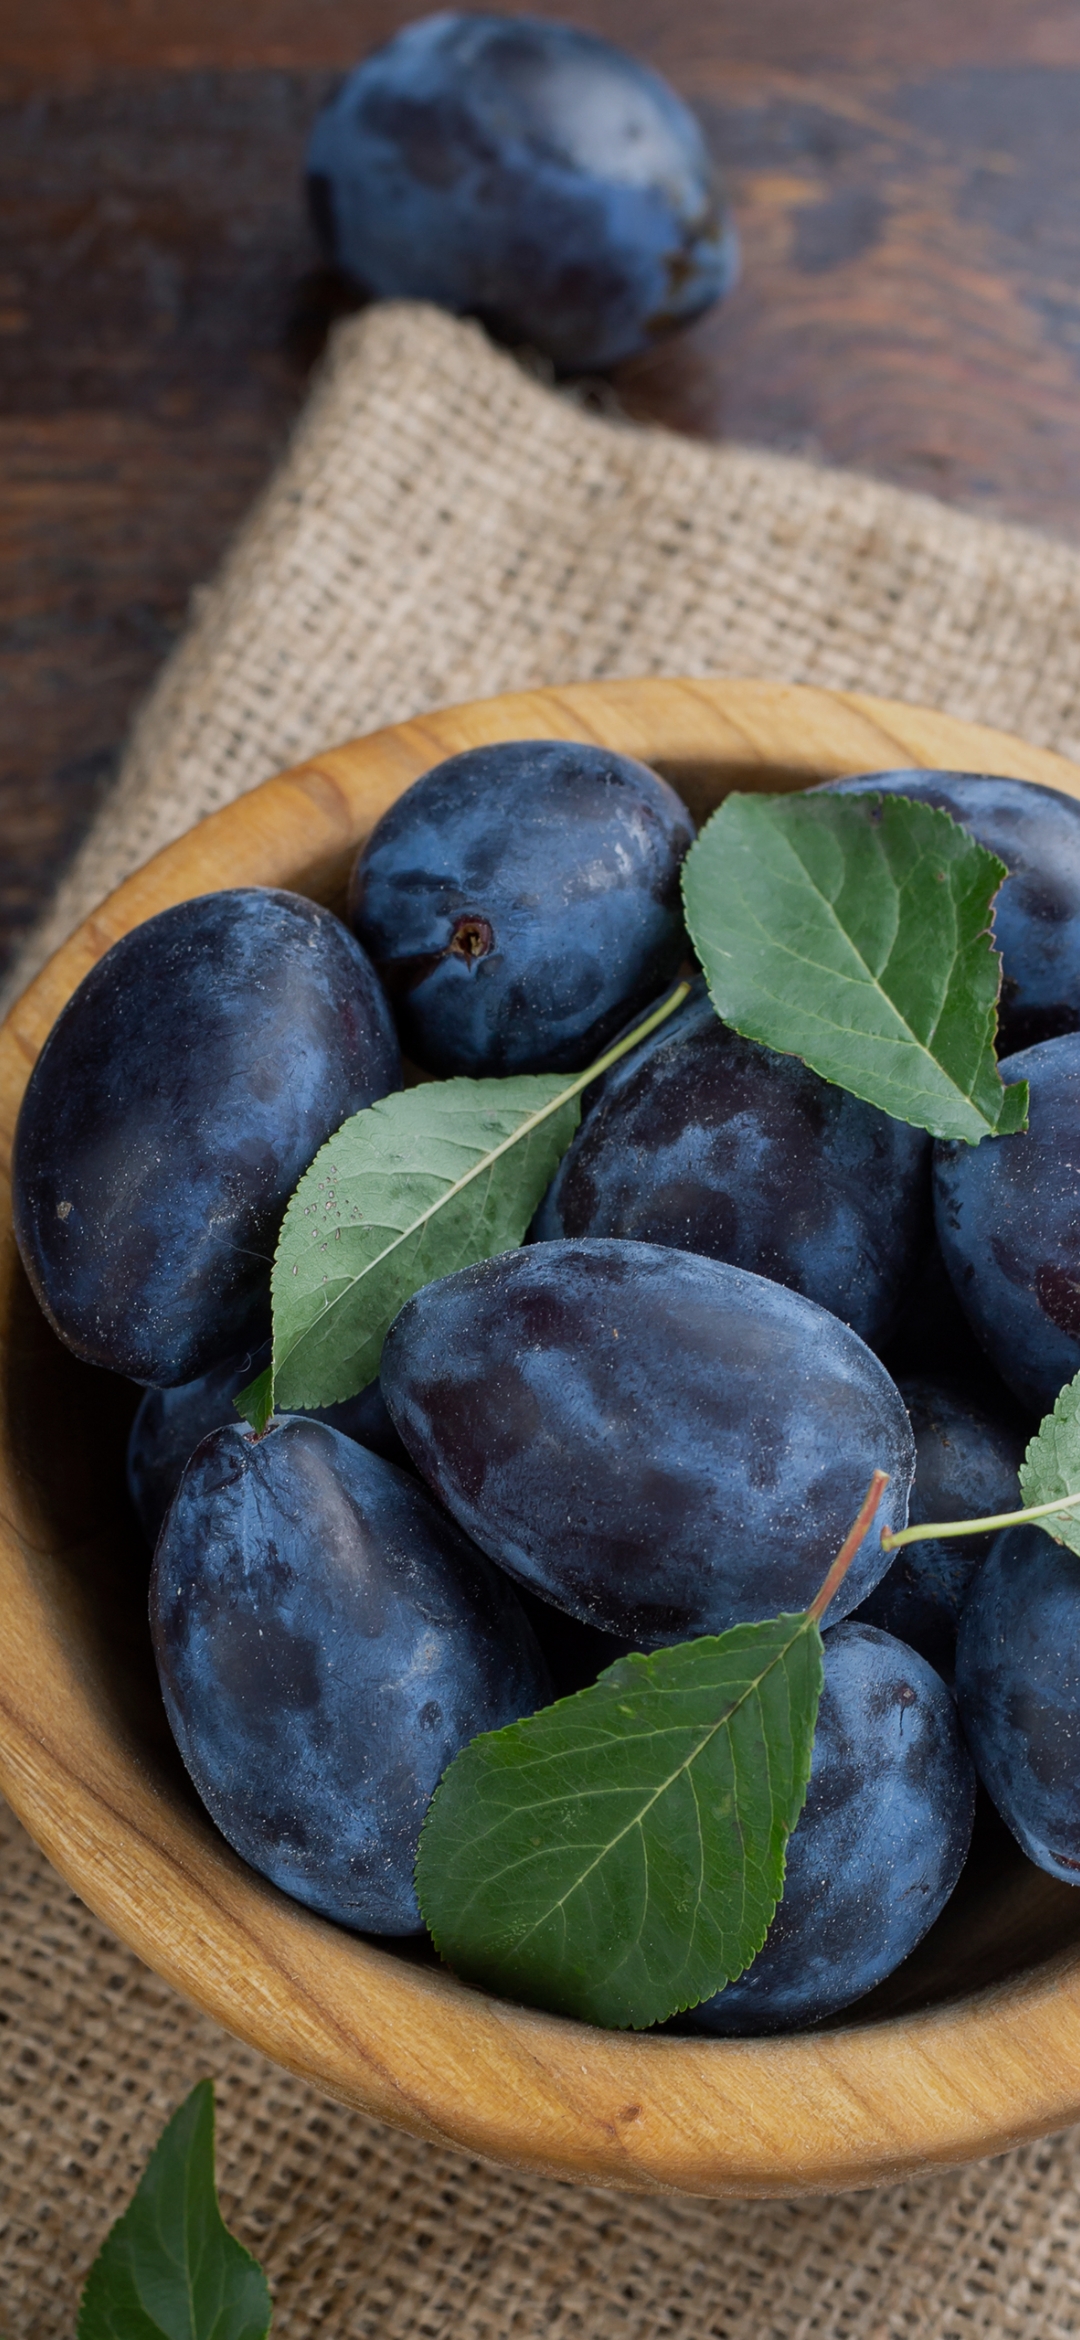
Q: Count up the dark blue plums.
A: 12